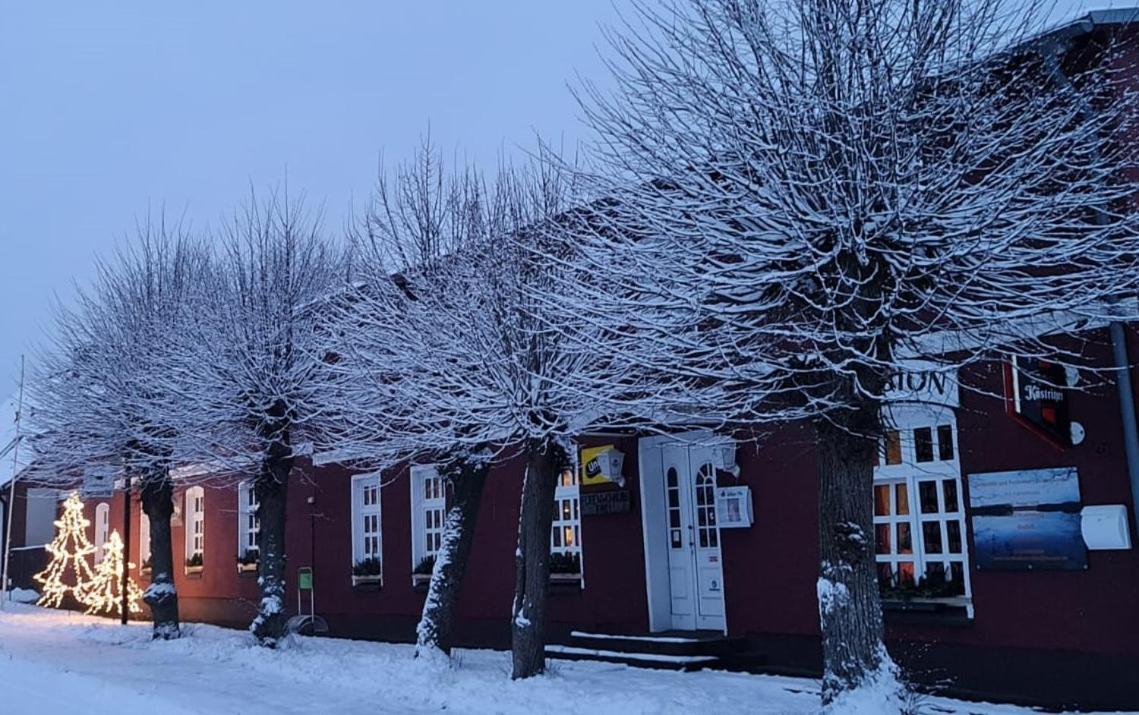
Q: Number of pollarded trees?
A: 5